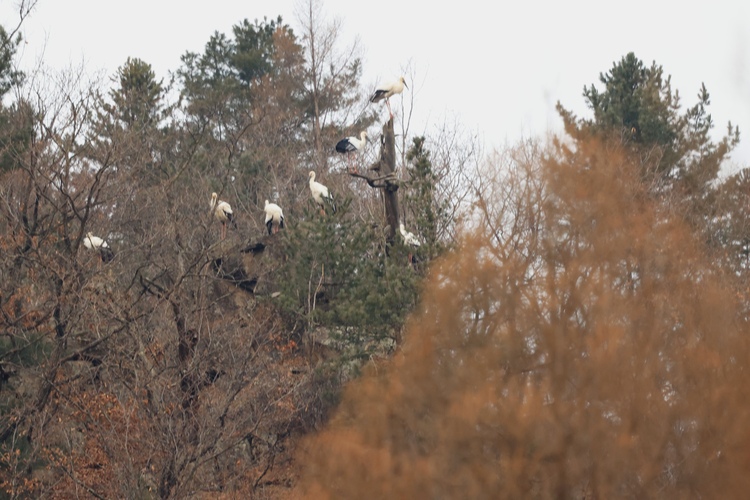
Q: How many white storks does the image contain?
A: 7